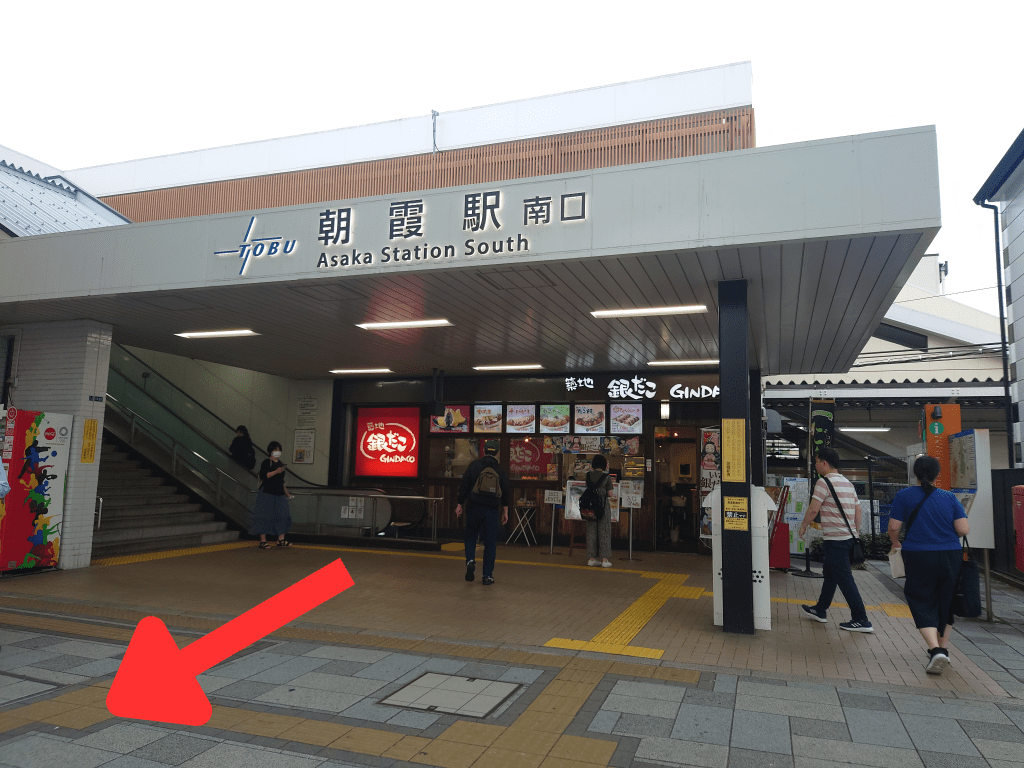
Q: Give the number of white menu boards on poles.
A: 2